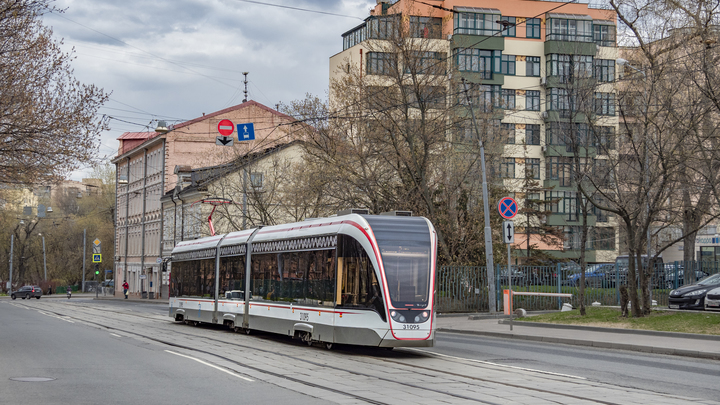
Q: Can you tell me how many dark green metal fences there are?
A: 1